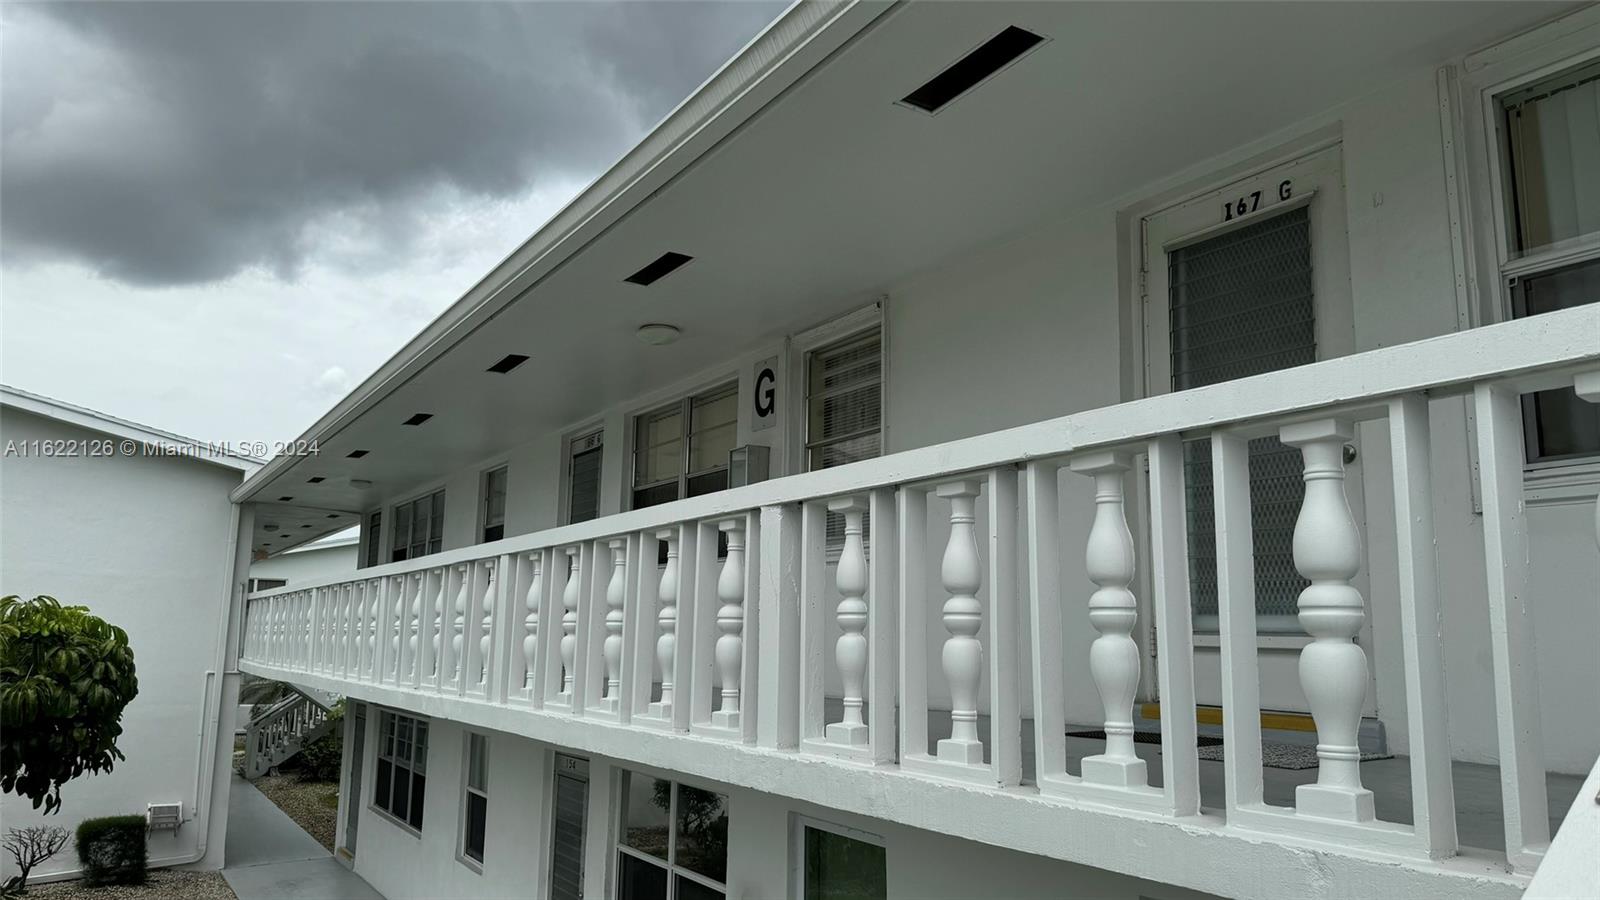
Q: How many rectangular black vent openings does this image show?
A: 11